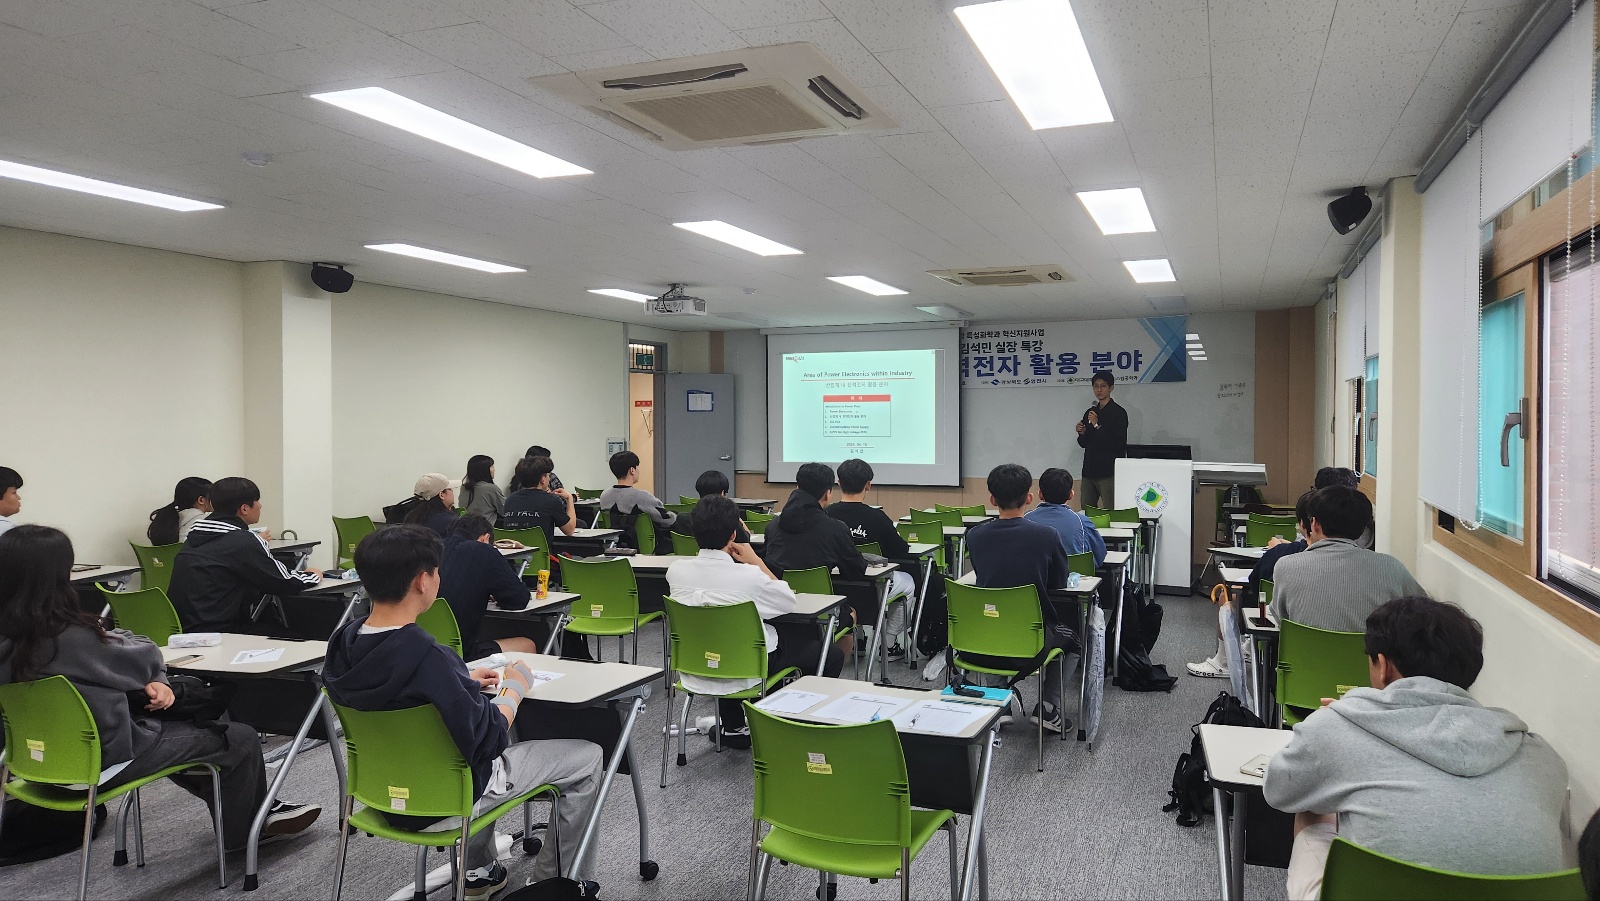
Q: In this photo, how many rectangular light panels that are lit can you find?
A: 9